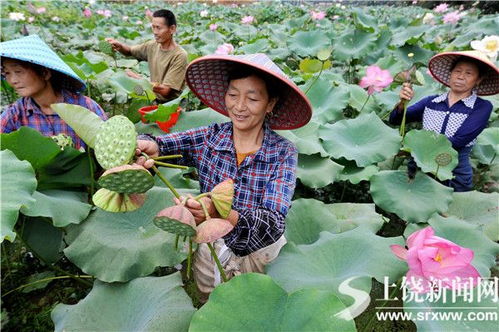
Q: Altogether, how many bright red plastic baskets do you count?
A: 1